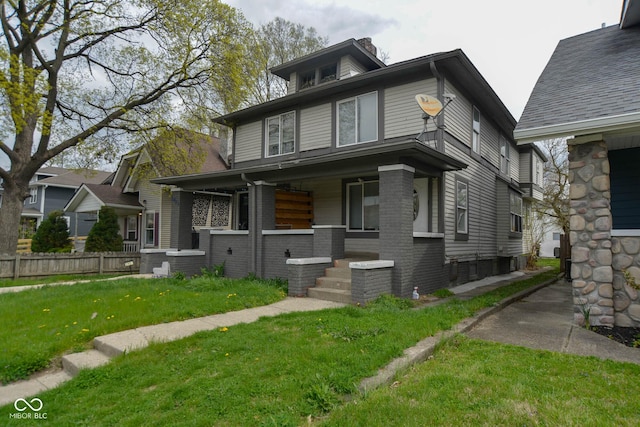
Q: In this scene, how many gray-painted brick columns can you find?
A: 3